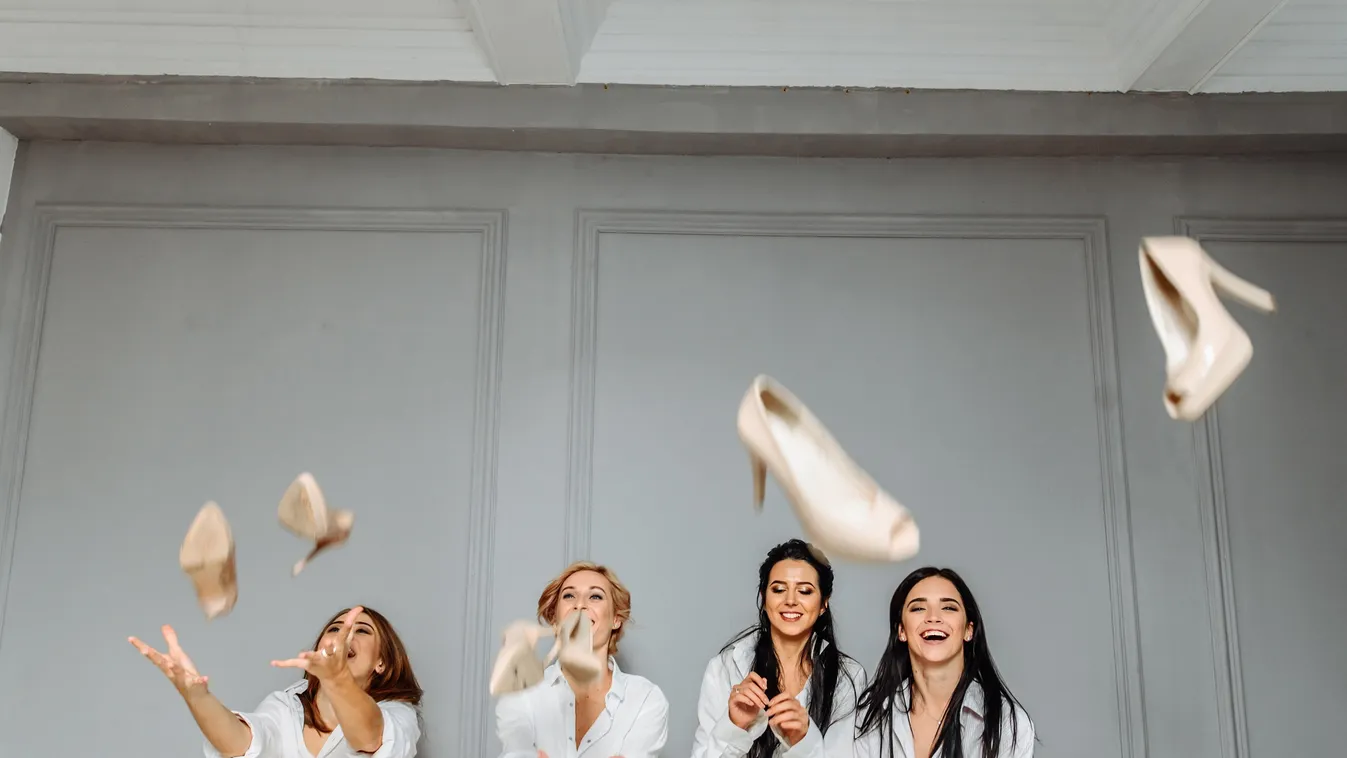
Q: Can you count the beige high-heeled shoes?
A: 6